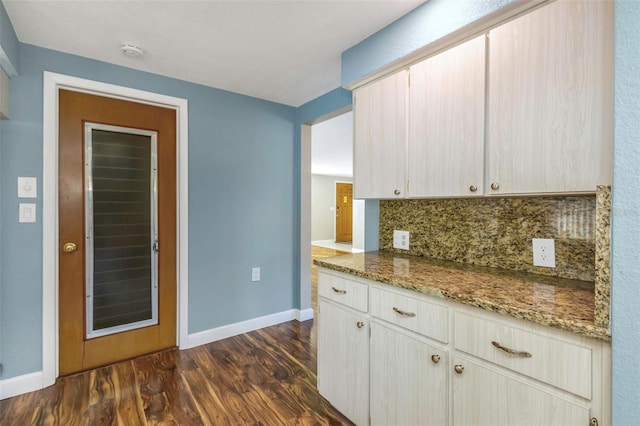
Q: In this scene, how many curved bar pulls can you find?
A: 3